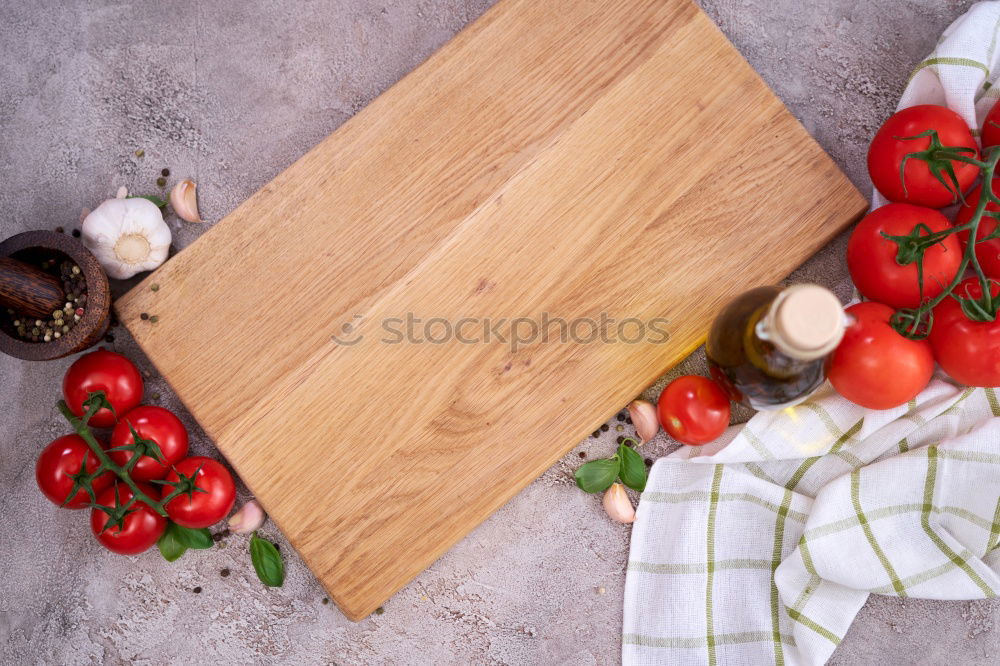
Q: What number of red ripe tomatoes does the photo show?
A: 12